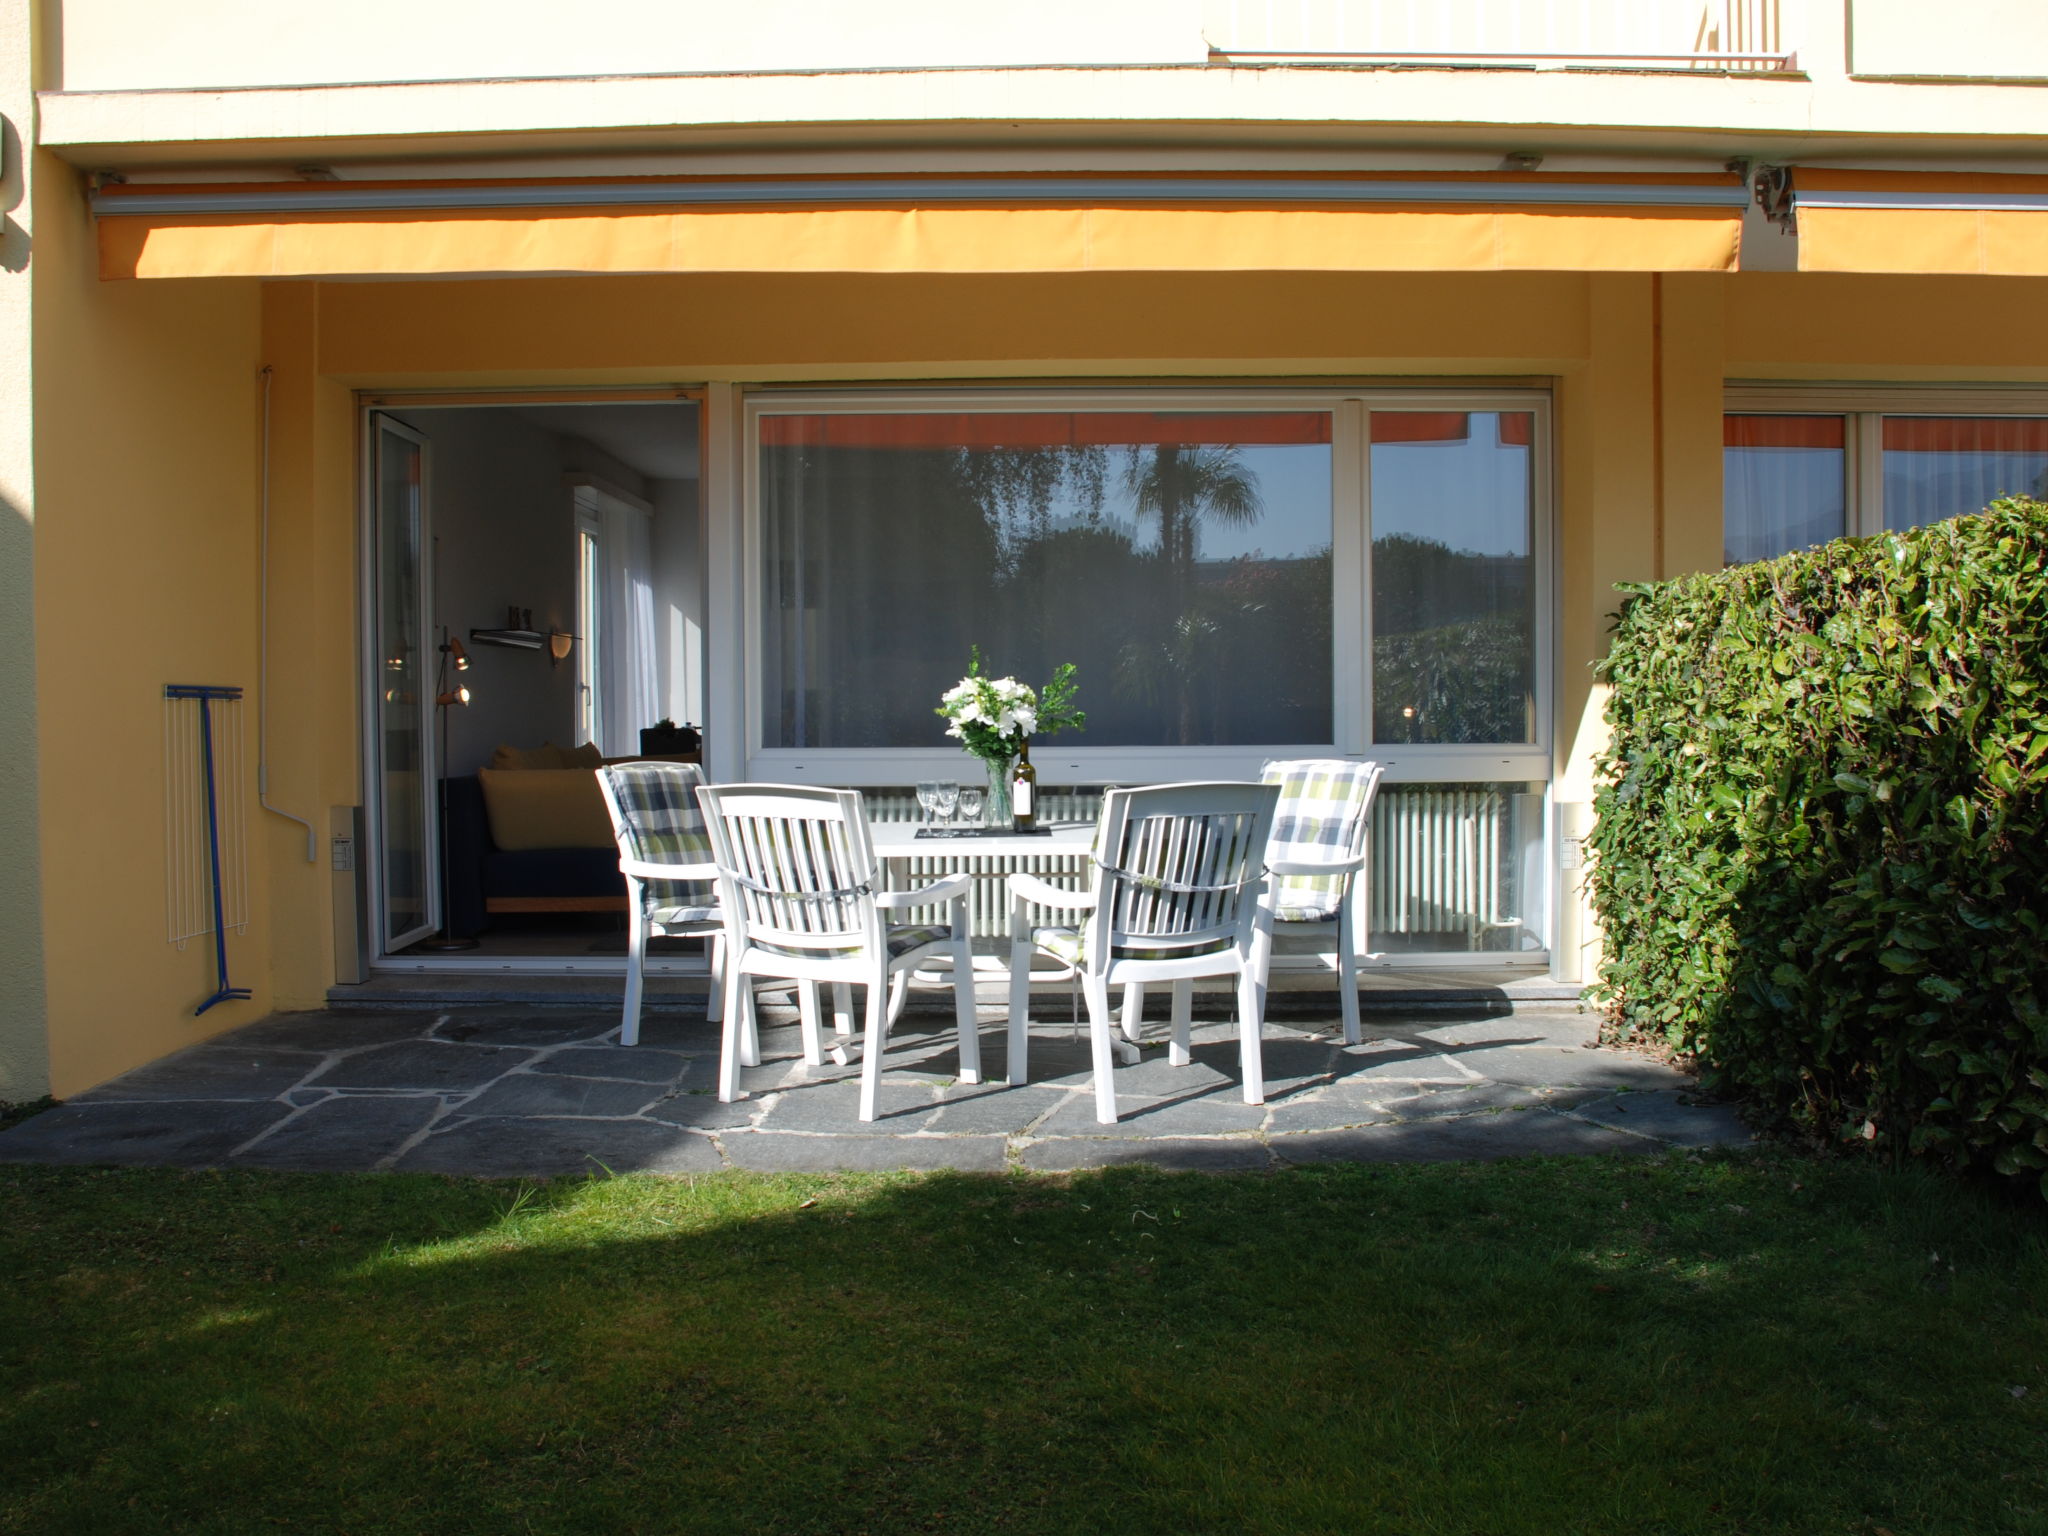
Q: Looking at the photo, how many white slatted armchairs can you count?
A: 4